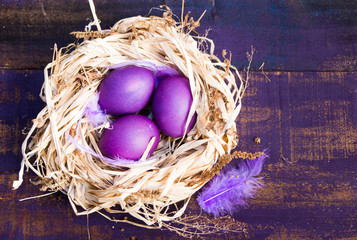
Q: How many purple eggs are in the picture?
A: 3